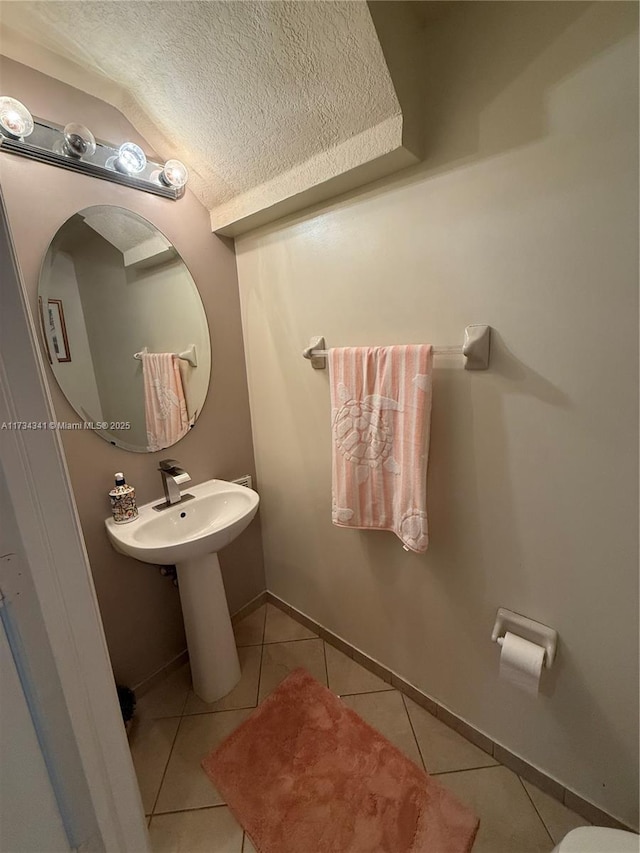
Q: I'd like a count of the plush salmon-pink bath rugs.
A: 1